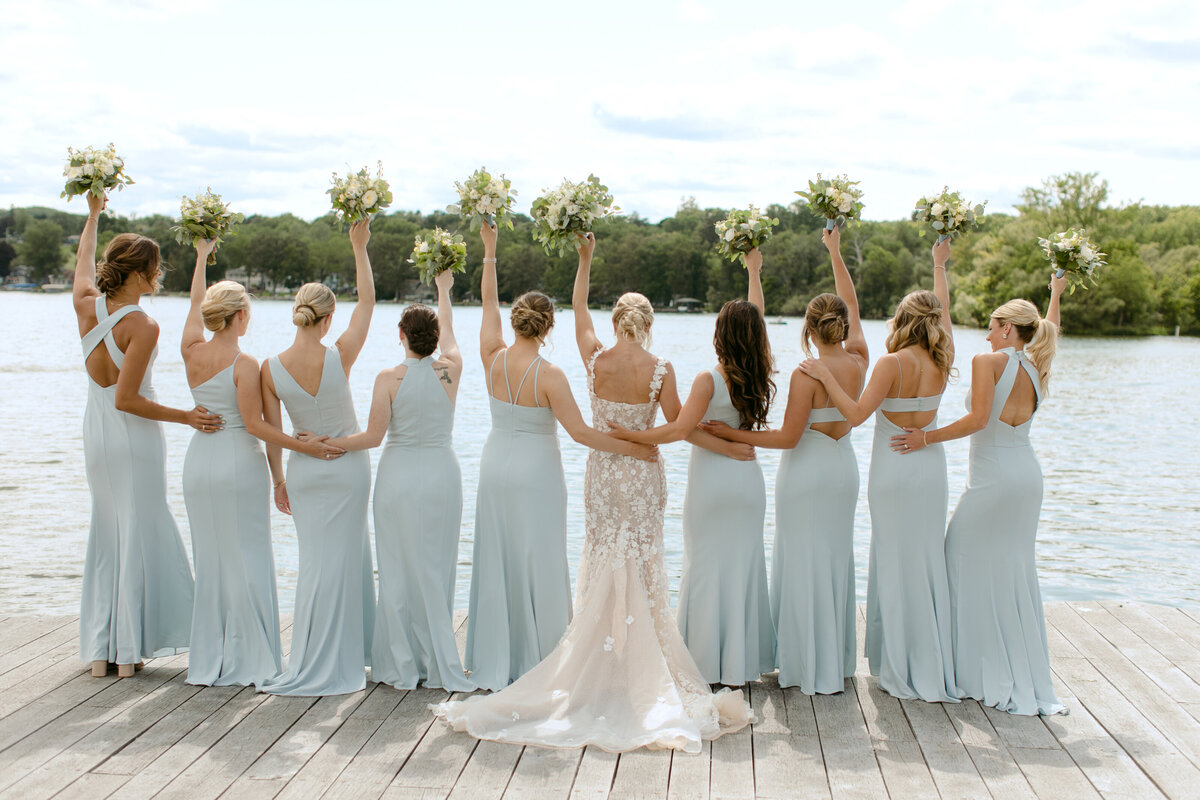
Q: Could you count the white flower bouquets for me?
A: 10